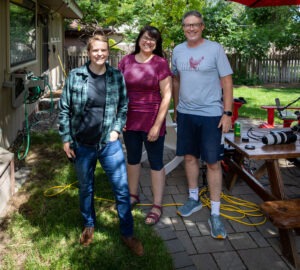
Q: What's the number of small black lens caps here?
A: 2